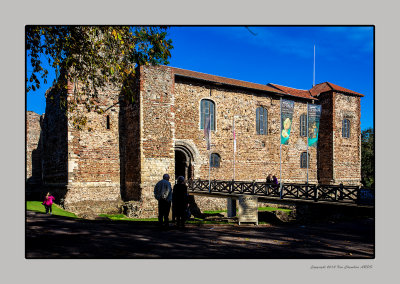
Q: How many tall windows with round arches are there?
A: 4